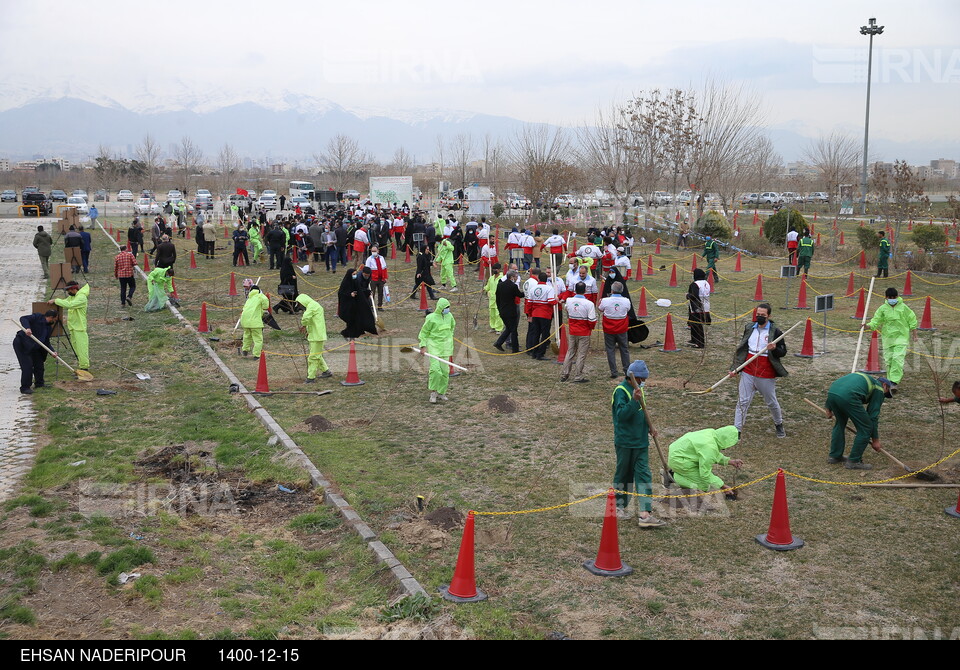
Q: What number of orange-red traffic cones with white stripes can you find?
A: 0